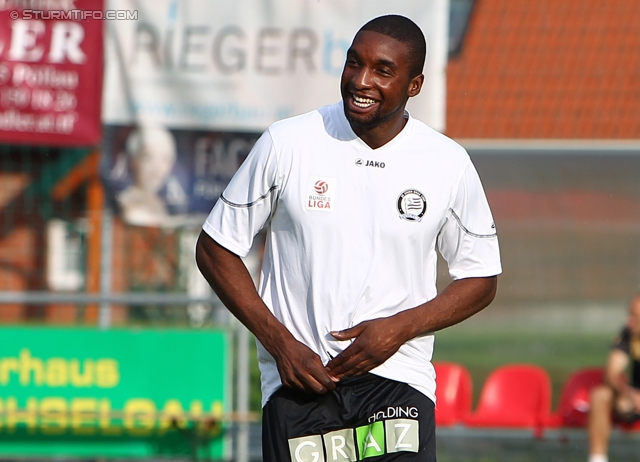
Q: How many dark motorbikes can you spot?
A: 0